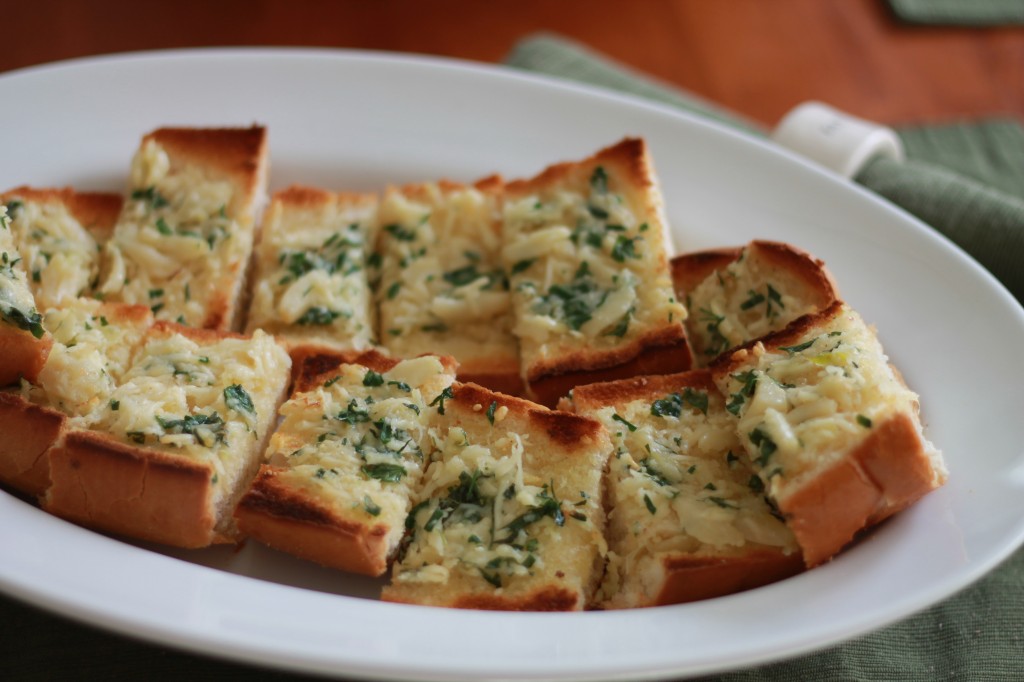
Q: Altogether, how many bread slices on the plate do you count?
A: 13